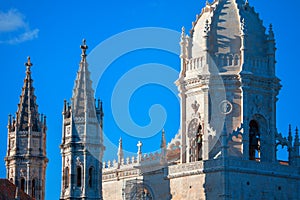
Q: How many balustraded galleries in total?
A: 1